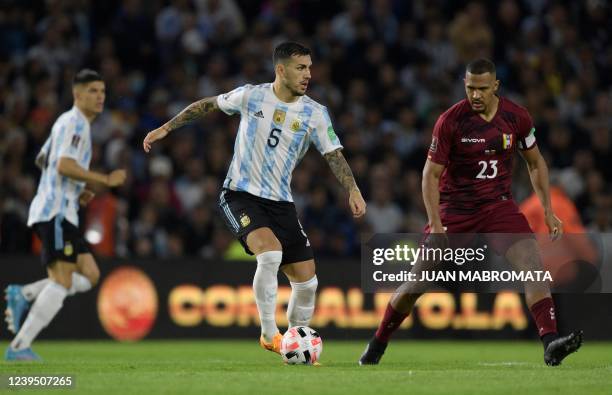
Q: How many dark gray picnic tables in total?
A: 0